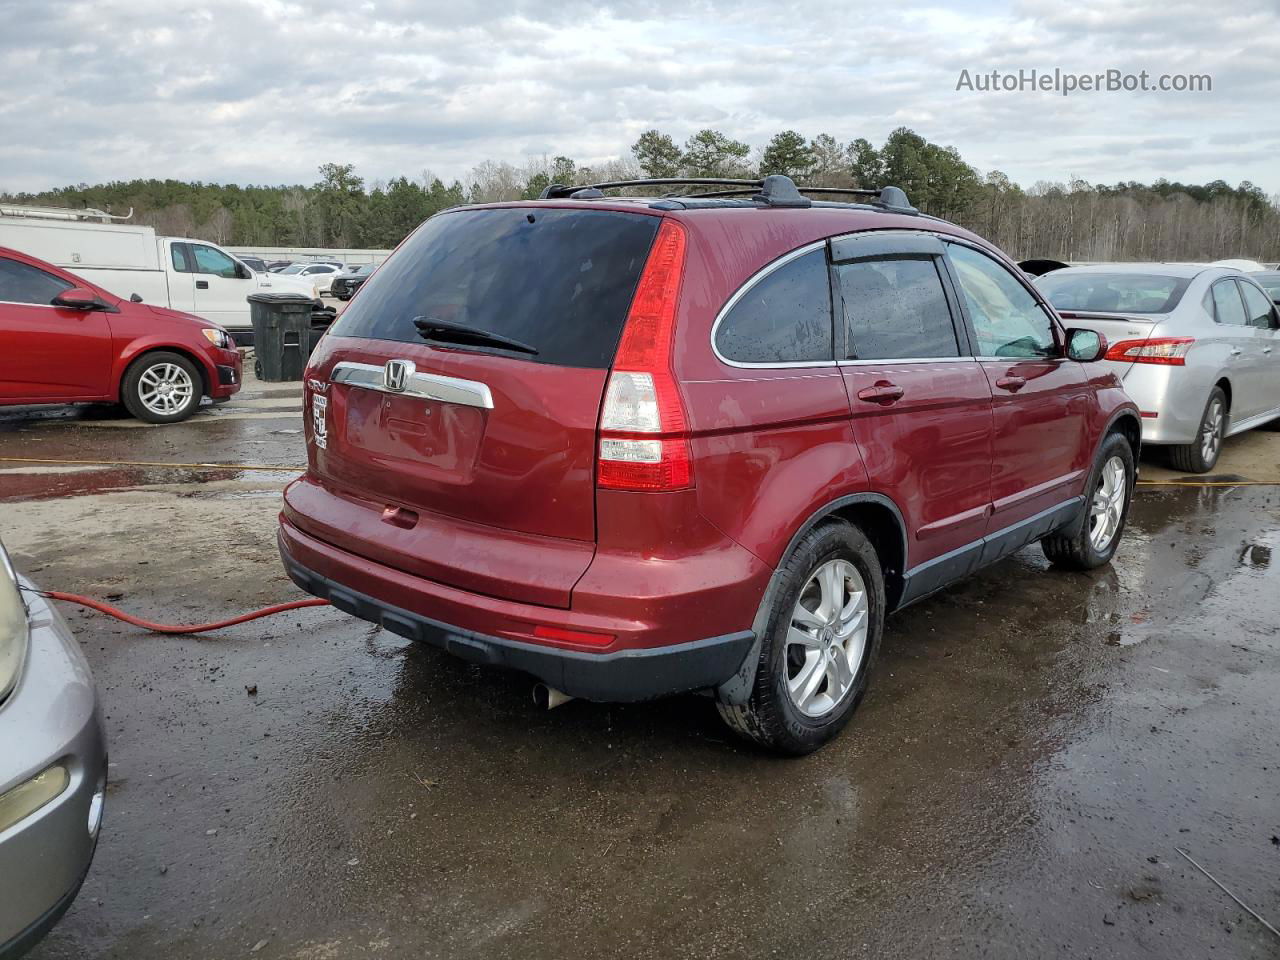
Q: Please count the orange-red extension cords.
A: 1